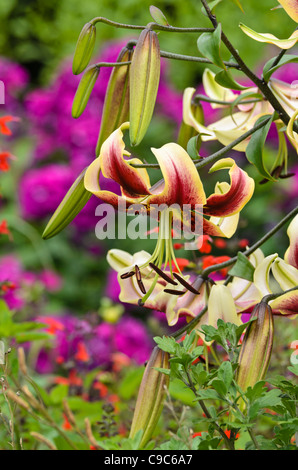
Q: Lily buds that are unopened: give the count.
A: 8